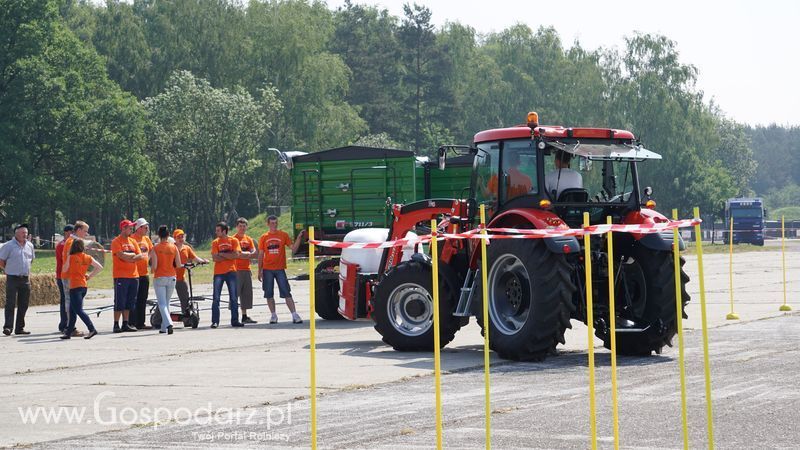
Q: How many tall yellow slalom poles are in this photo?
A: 9